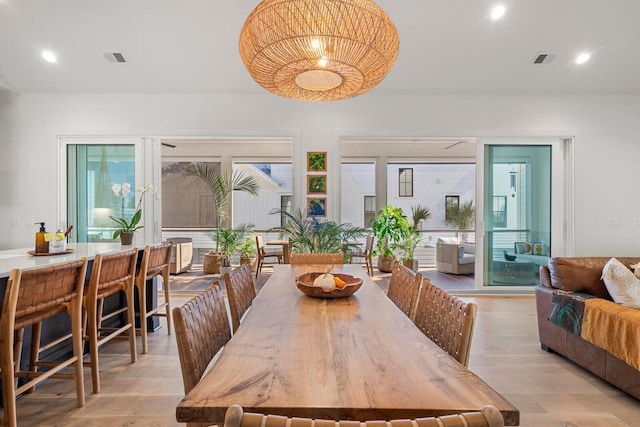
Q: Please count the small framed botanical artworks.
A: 3